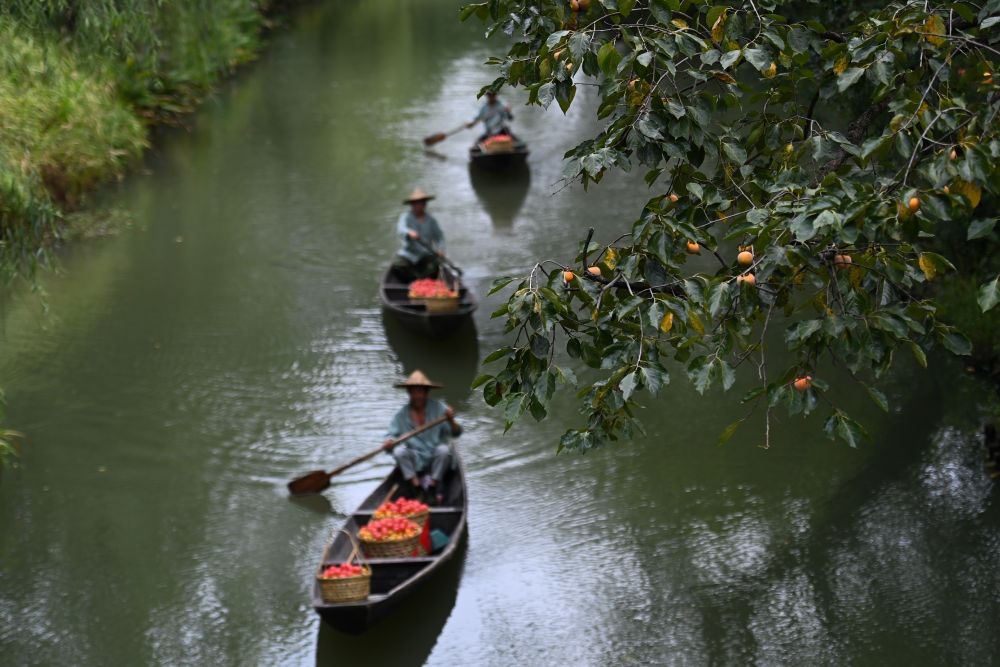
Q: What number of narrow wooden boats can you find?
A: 3